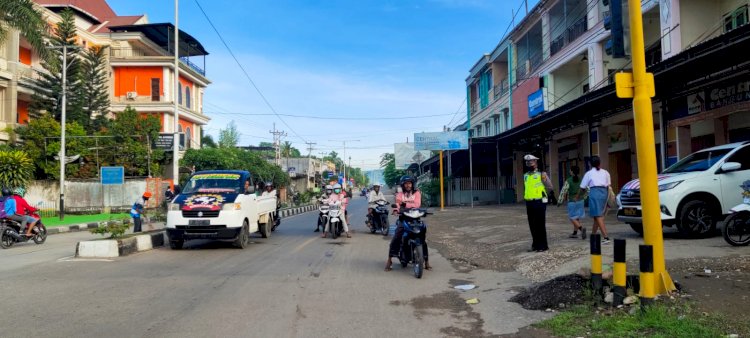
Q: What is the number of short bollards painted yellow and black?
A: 3